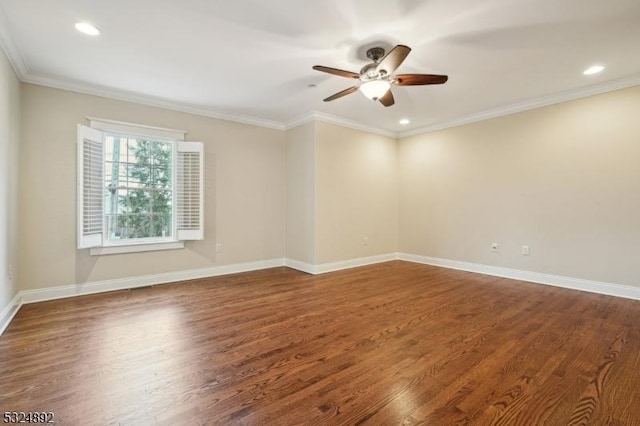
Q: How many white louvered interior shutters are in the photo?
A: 2